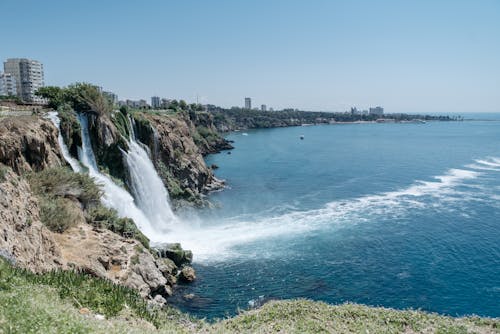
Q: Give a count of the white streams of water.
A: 3